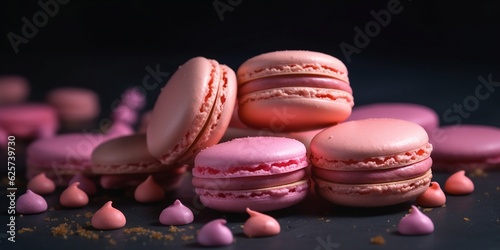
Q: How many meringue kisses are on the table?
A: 12